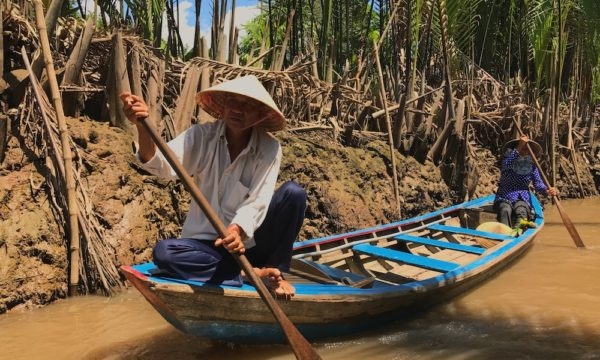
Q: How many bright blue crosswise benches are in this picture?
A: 3